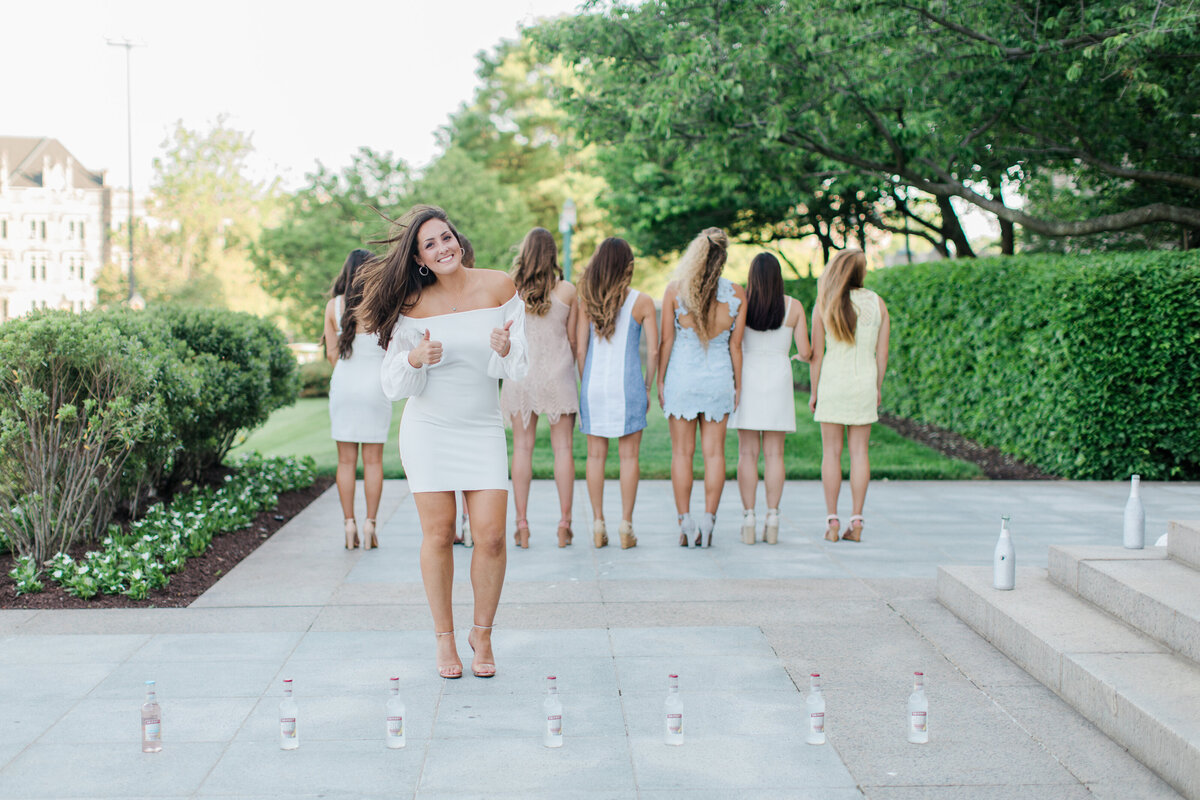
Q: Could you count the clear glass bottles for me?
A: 7